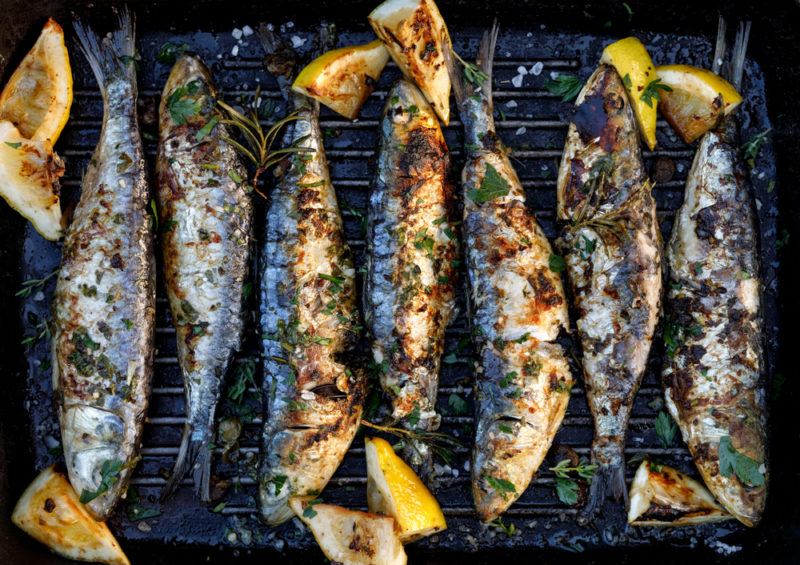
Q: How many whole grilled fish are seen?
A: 7